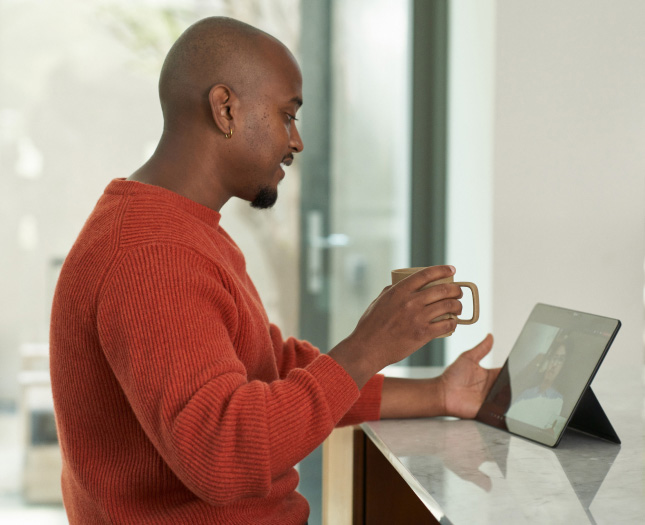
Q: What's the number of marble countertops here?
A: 1